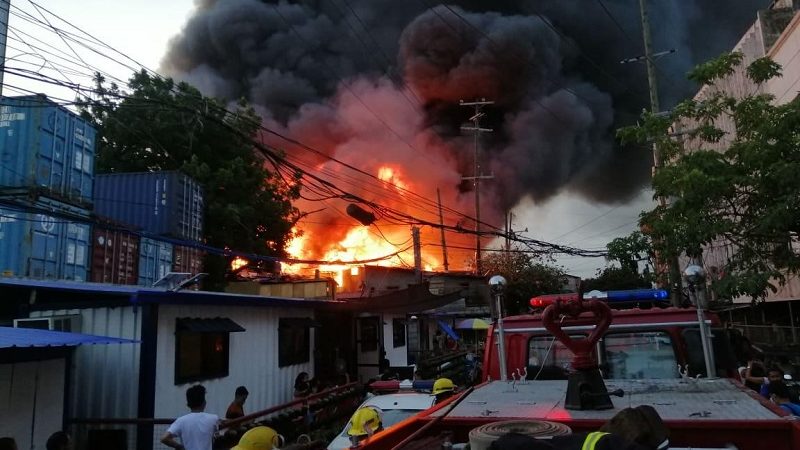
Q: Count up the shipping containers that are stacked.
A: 6